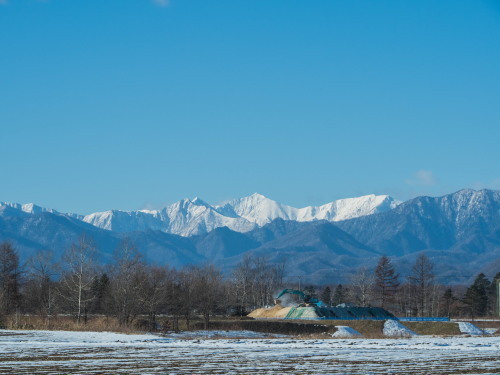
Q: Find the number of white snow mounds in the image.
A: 3